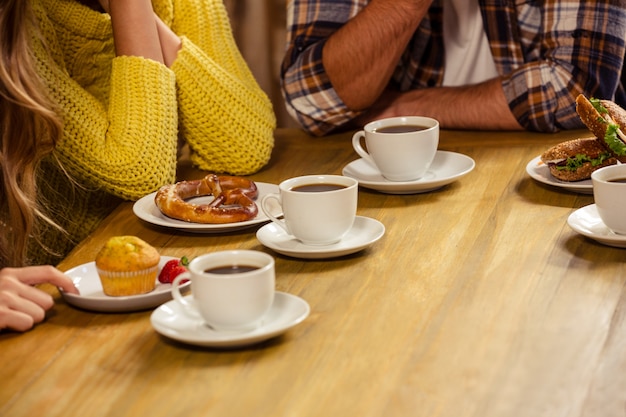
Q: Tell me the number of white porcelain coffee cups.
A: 4